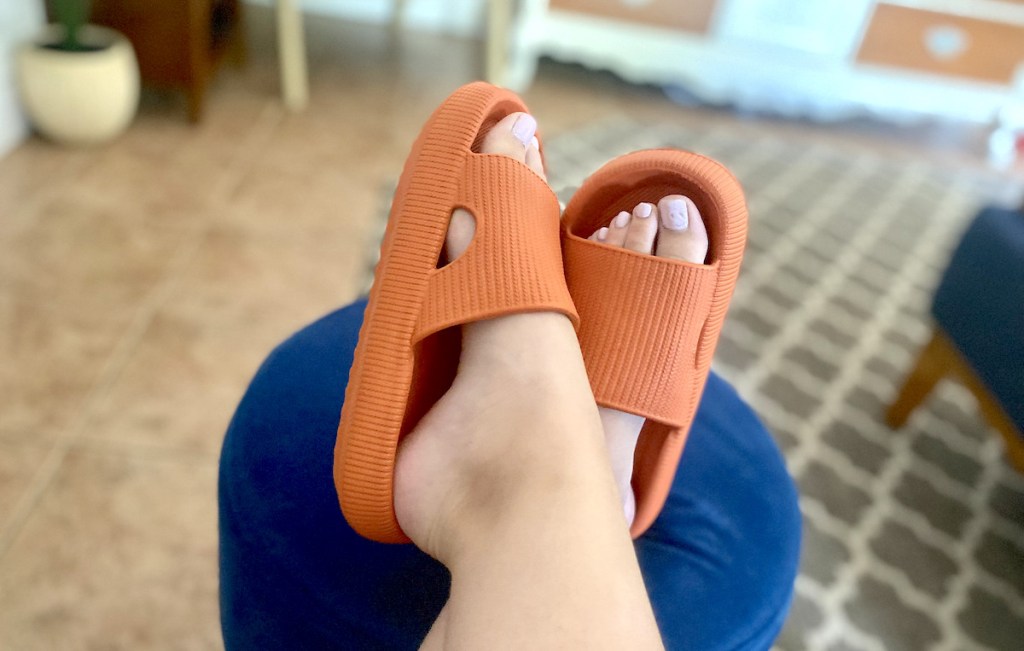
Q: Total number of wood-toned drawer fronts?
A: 2